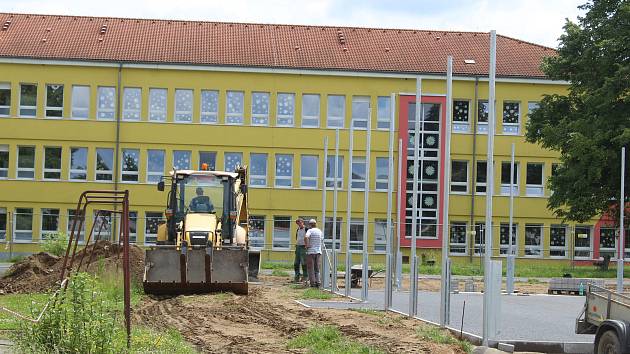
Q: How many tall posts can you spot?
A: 11